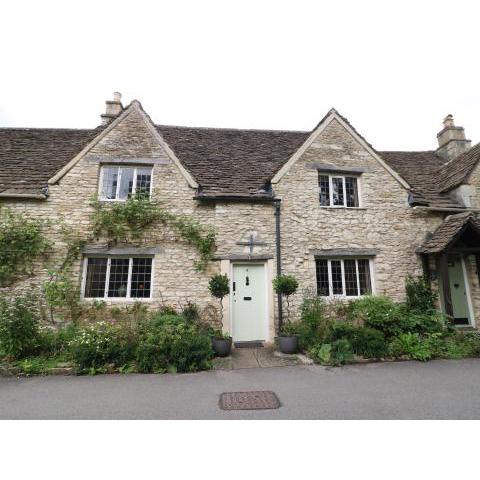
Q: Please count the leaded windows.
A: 4